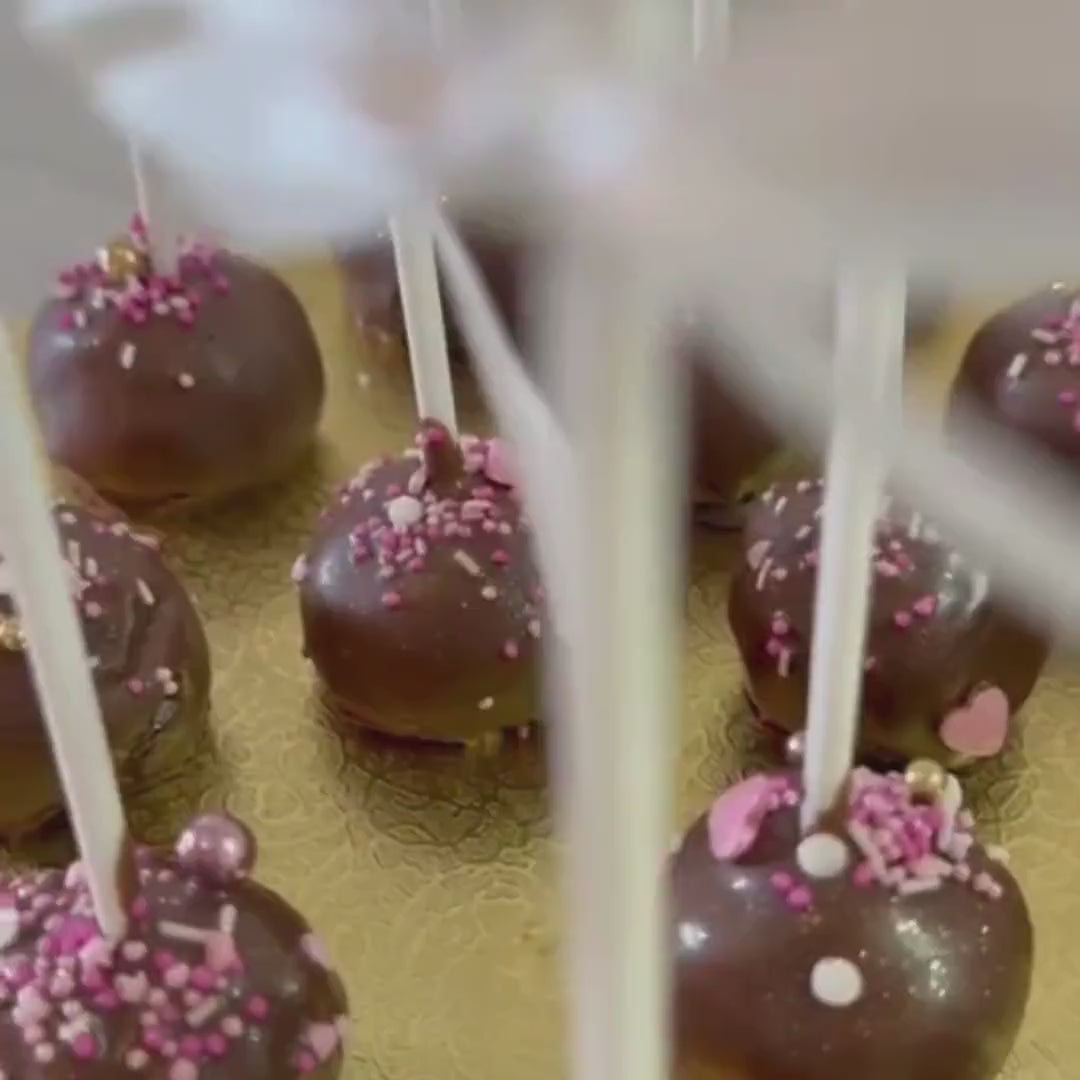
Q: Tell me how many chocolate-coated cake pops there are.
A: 9